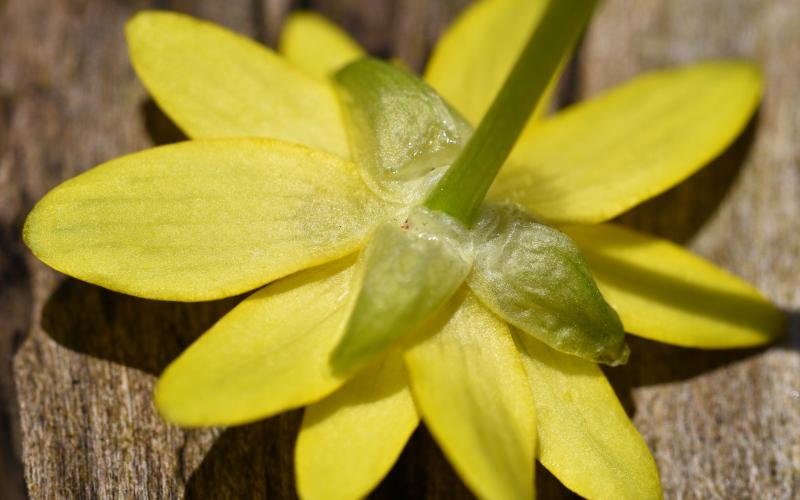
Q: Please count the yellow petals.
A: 10